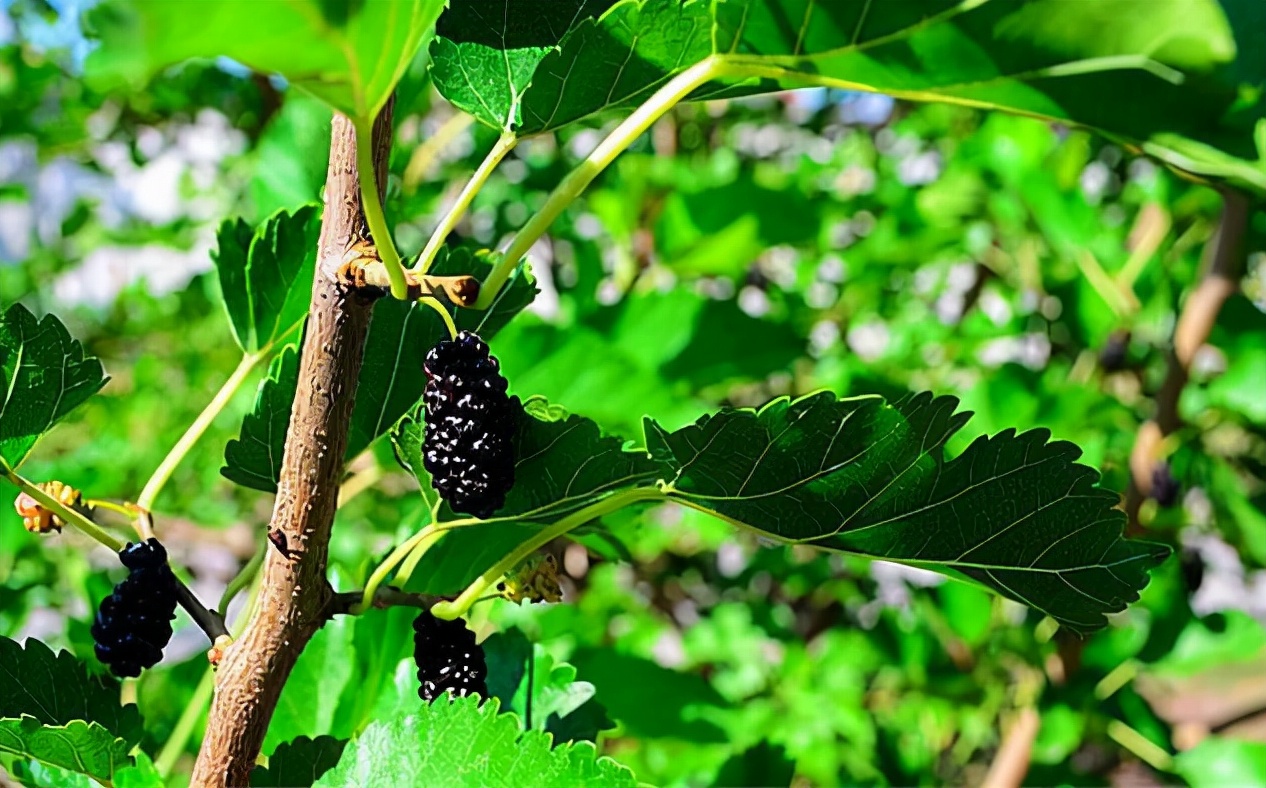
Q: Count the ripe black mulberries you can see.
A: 3